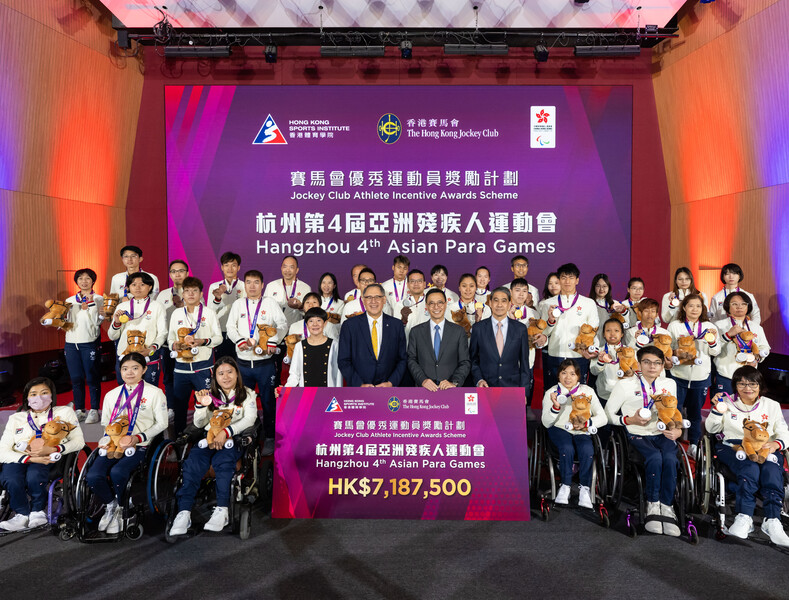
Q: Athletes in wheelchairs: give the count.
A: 6